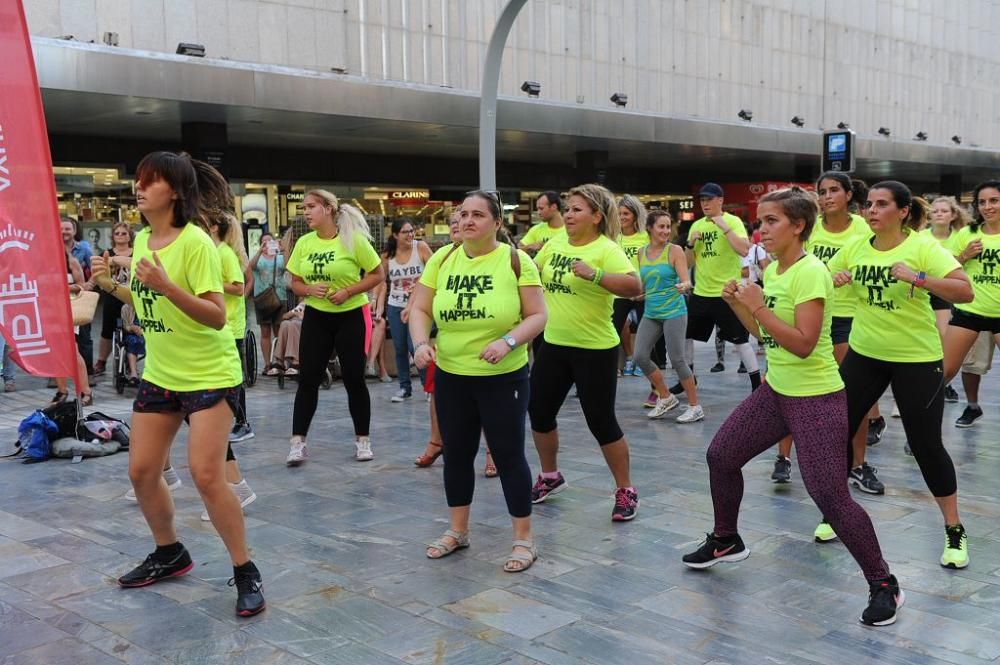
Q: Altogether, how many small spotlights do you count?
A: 9